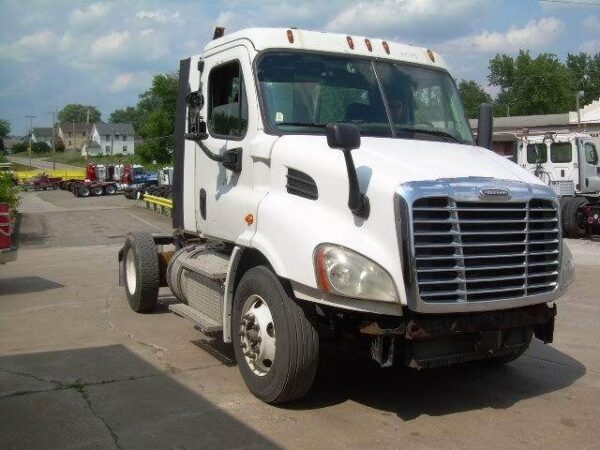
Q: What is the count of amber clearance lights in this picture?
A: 5